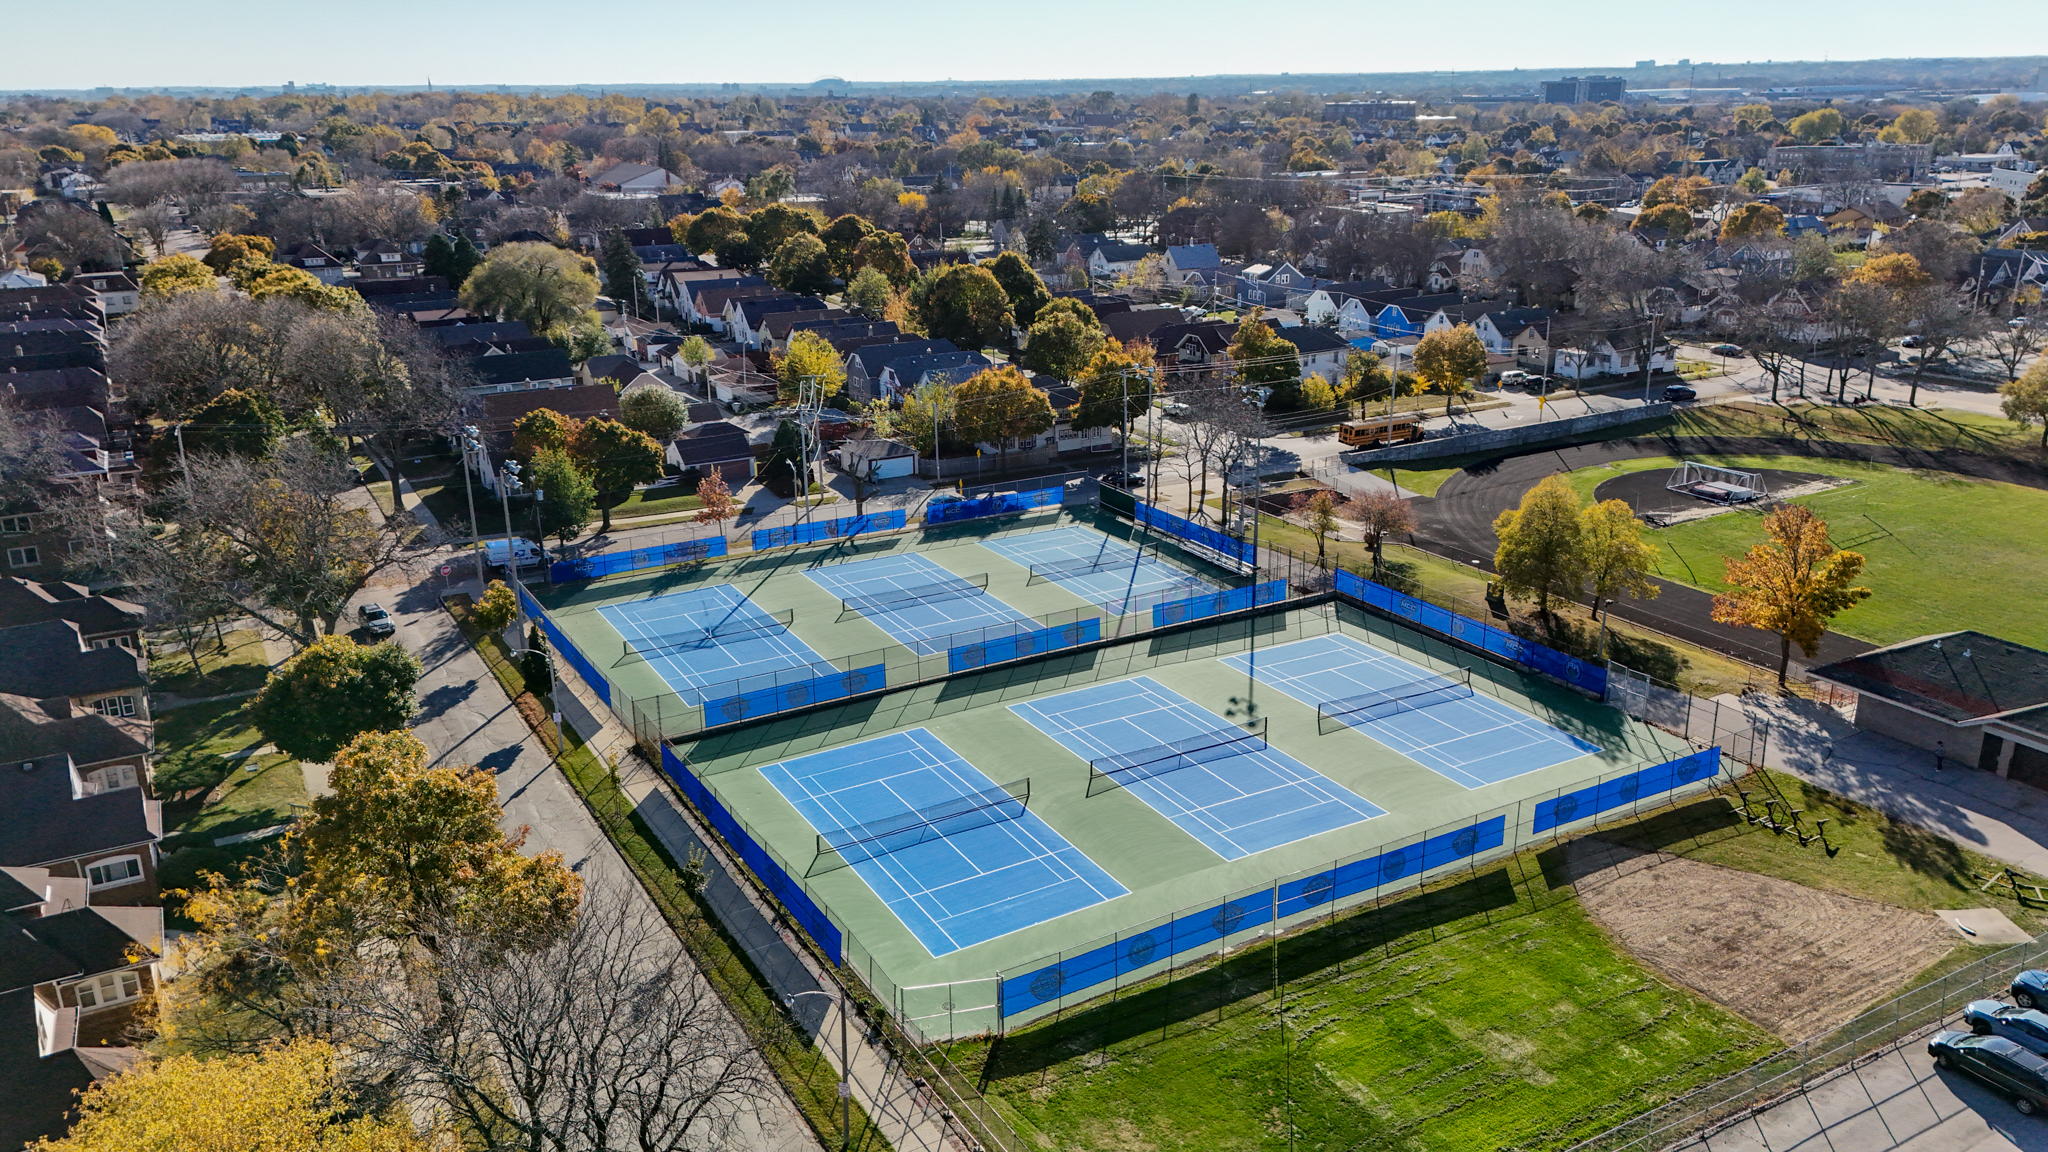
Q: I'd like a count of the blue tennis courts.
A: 6